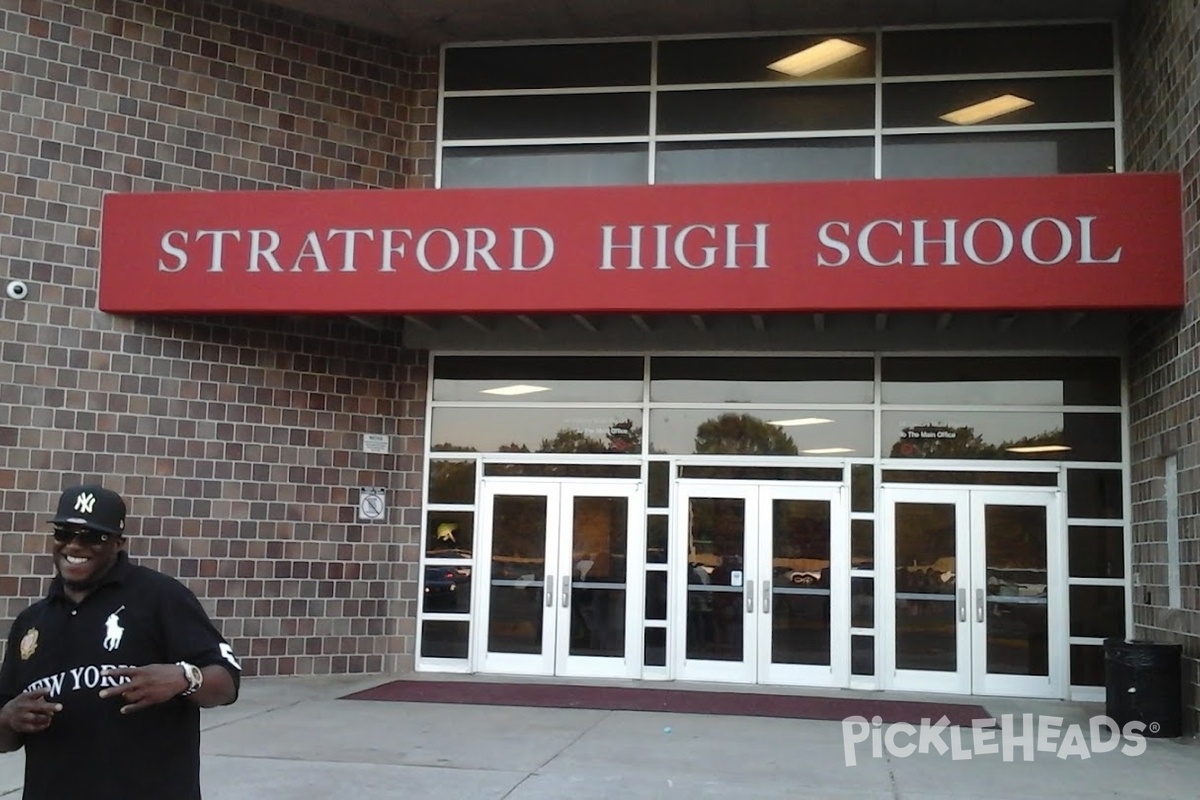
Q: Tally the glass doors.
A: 6